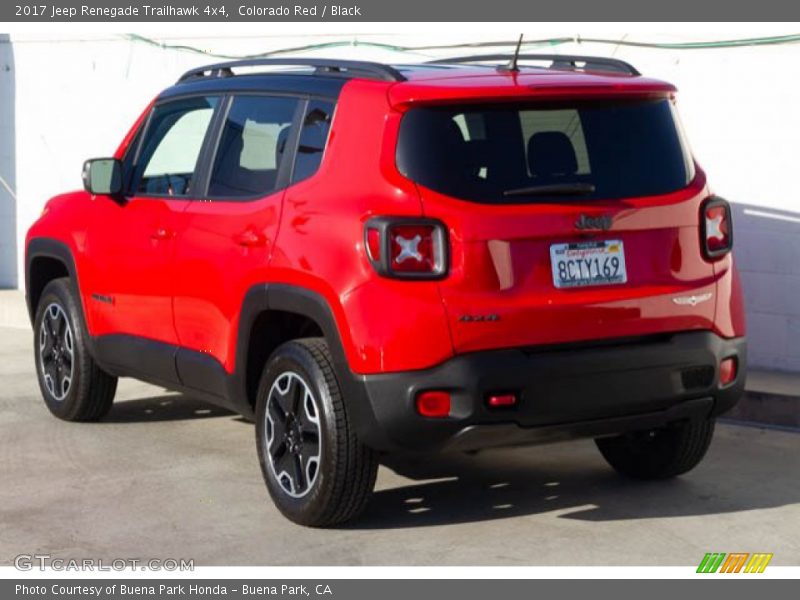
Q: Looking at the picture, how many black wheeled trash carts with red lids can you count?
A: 0